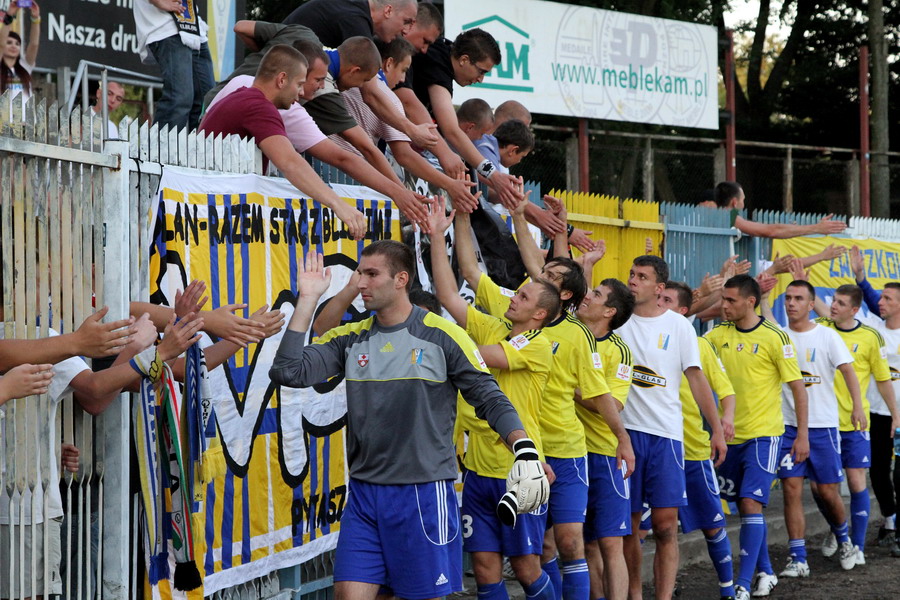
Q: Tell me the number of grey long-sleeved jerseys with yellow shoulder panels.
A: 1